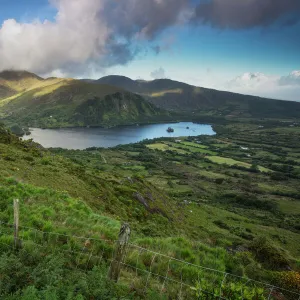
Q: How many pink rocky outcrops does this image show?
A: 0